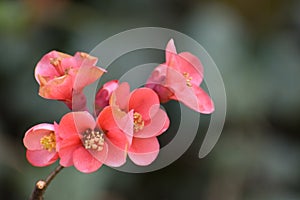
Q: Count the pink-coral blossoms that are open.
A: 5